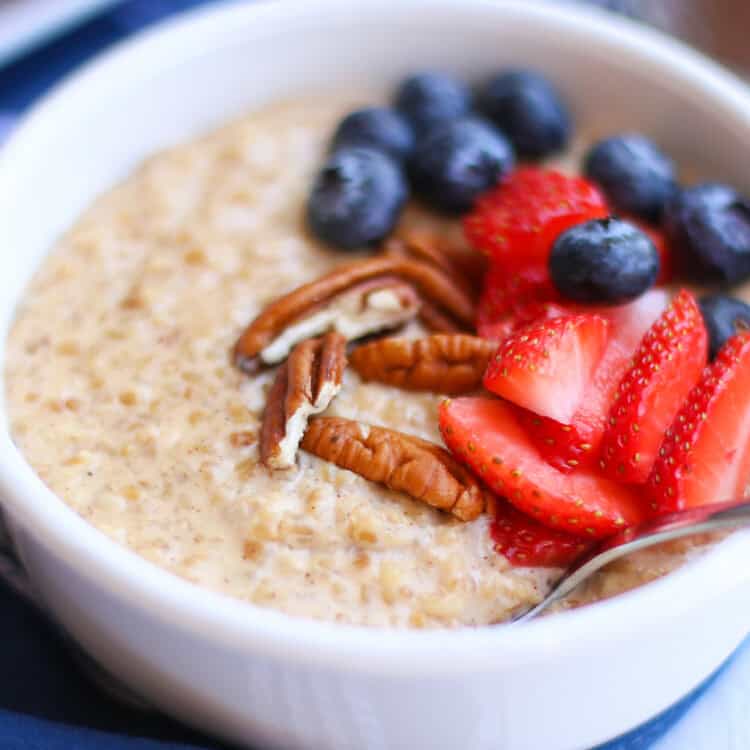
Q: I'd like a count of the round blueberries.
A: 9